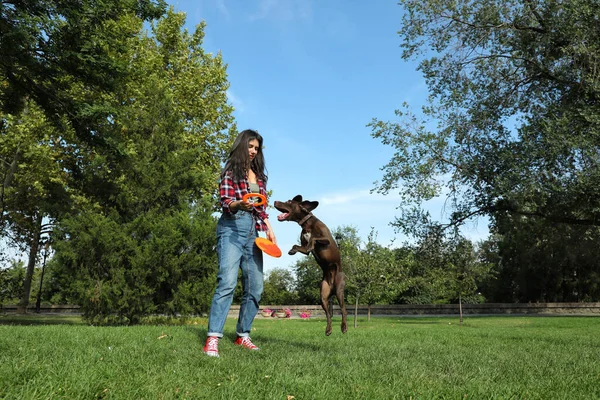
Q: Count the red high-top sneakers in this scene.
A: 2